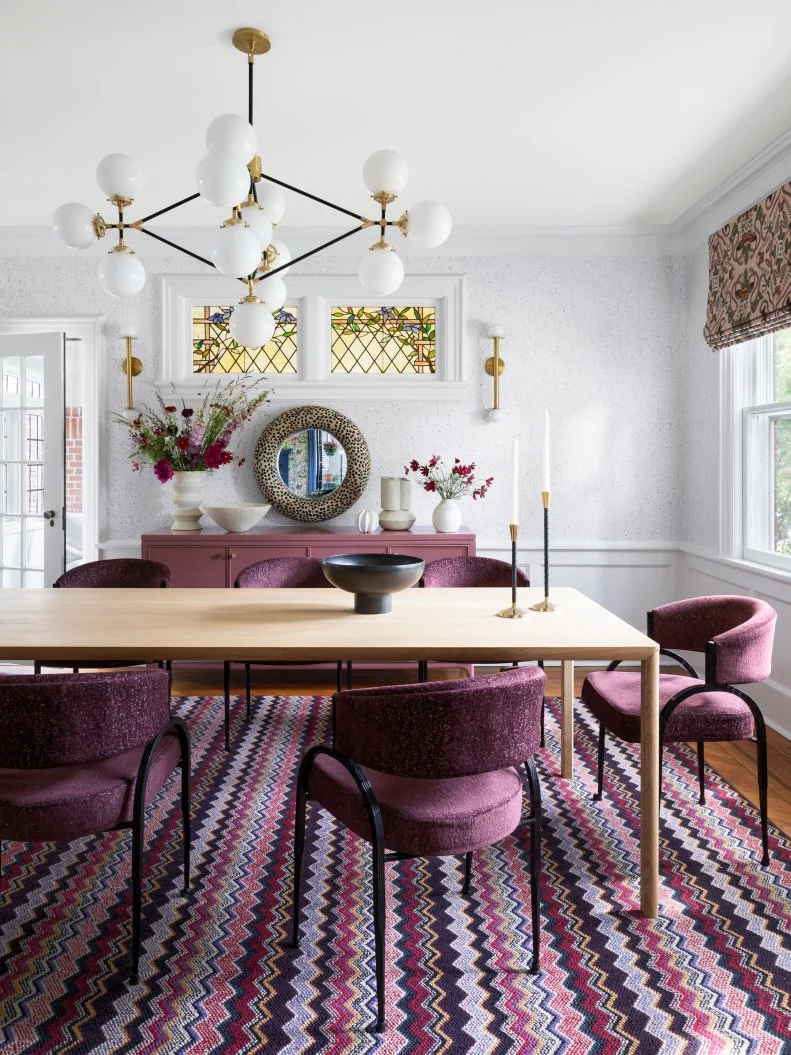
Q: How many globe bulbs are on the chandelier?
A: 14